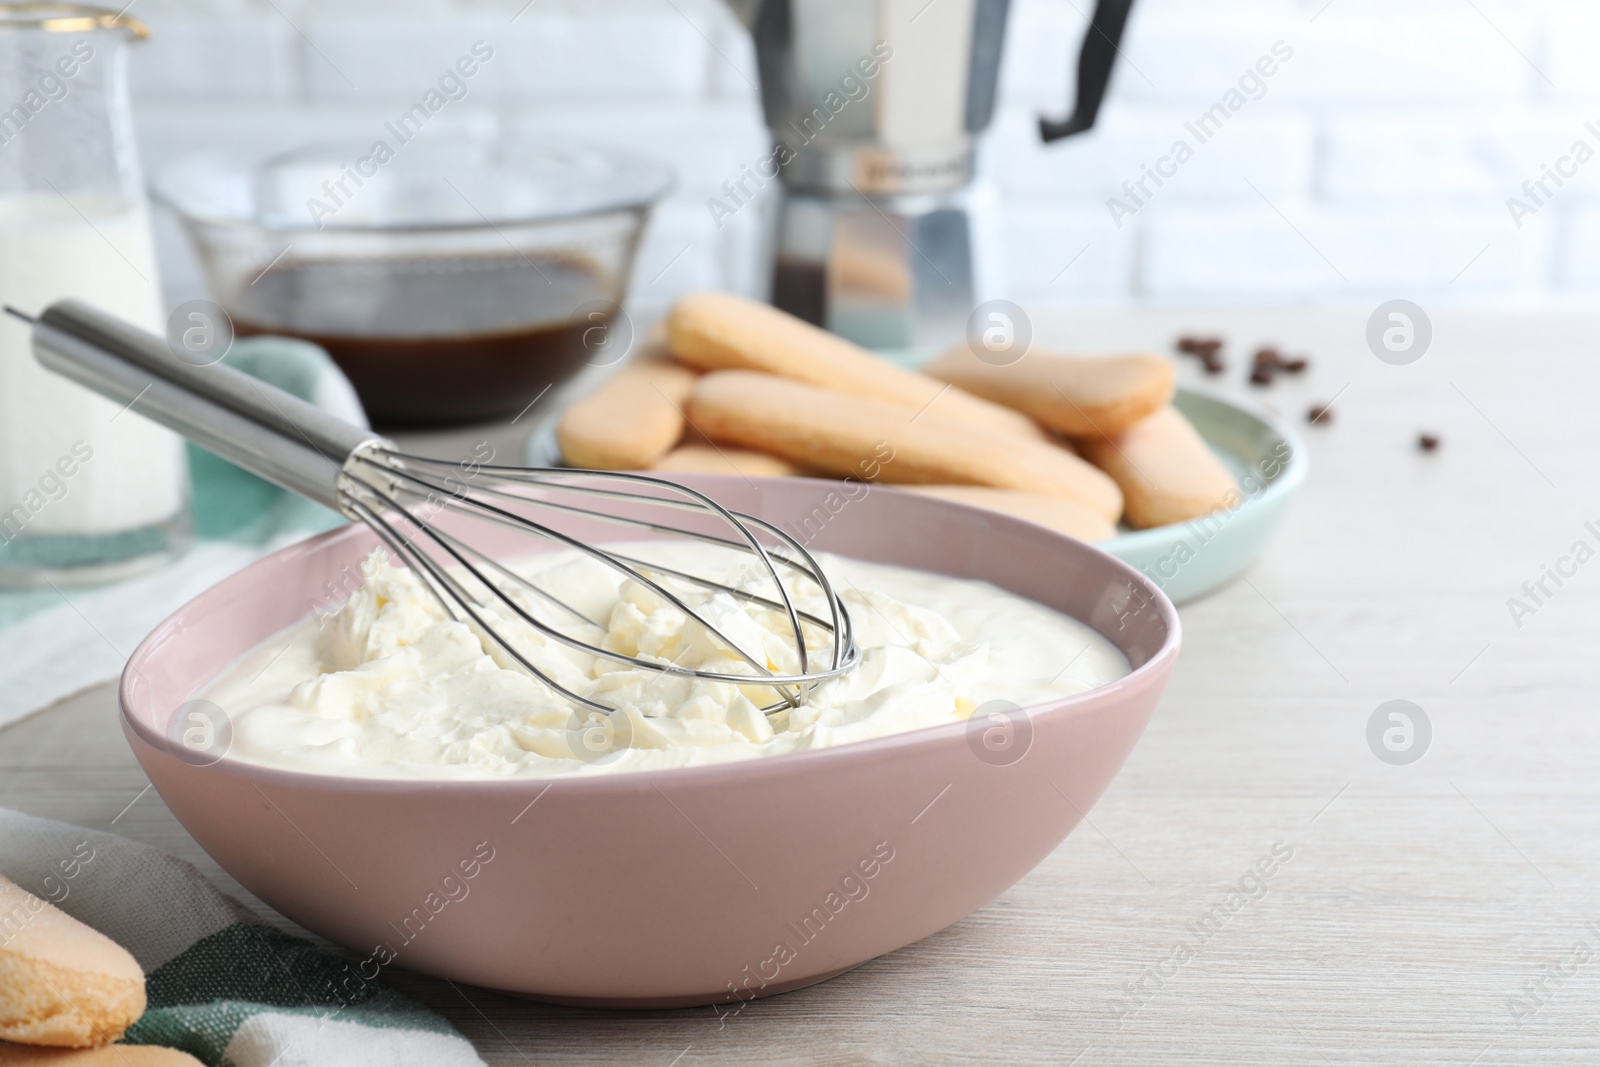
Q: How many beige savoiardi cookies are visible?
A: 9